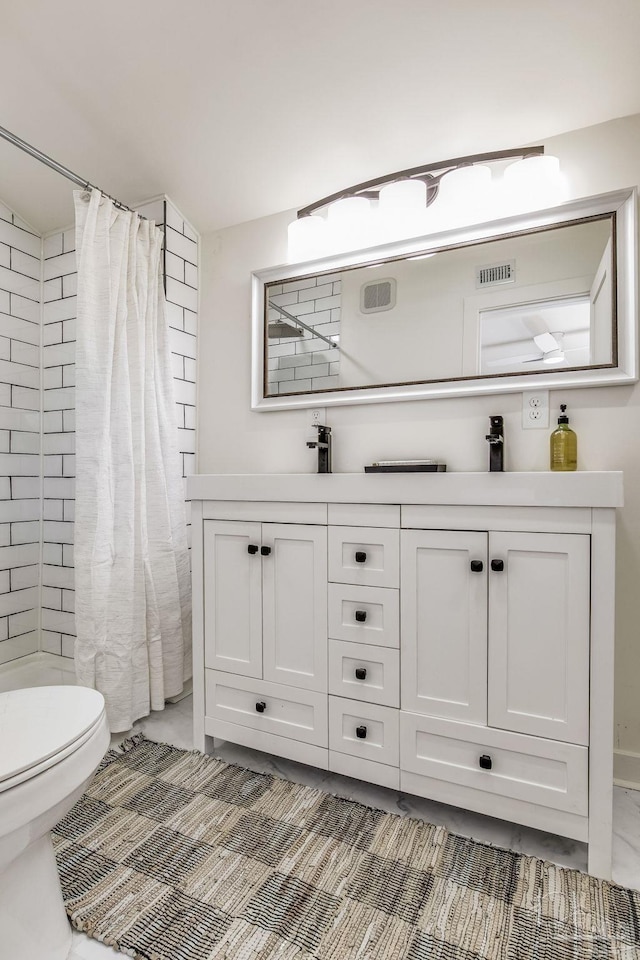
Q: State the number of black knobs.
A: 10